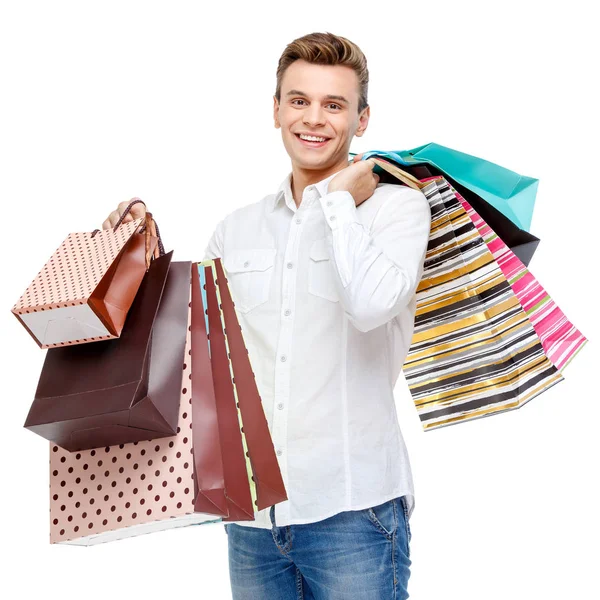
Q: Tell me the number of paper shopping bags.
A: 9